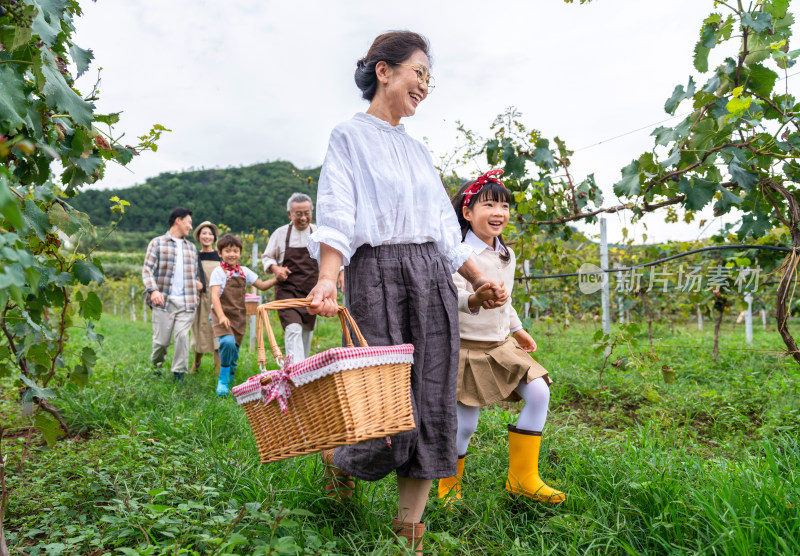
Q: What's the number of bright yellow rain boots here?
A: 2